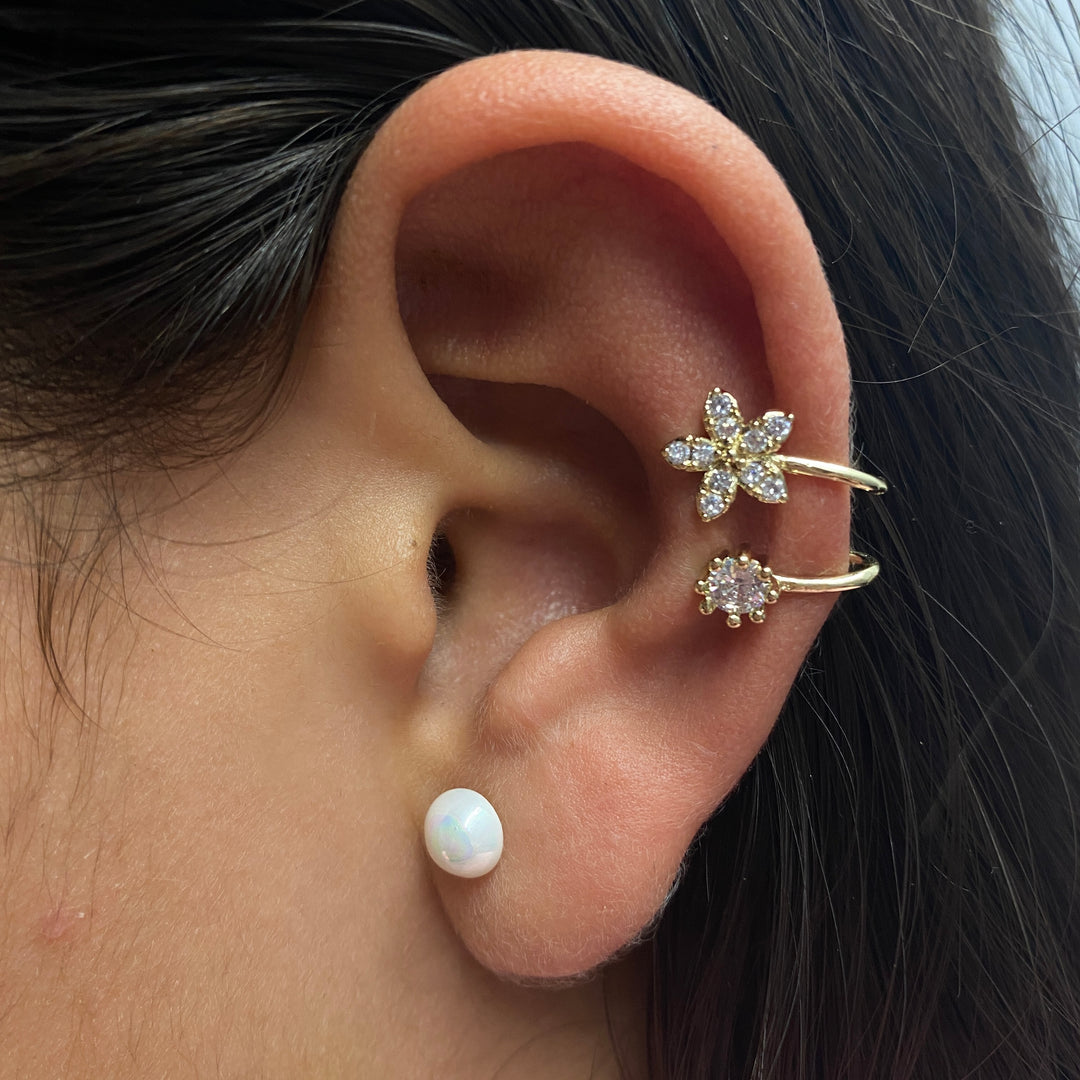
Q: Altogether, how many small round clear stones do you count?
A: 10